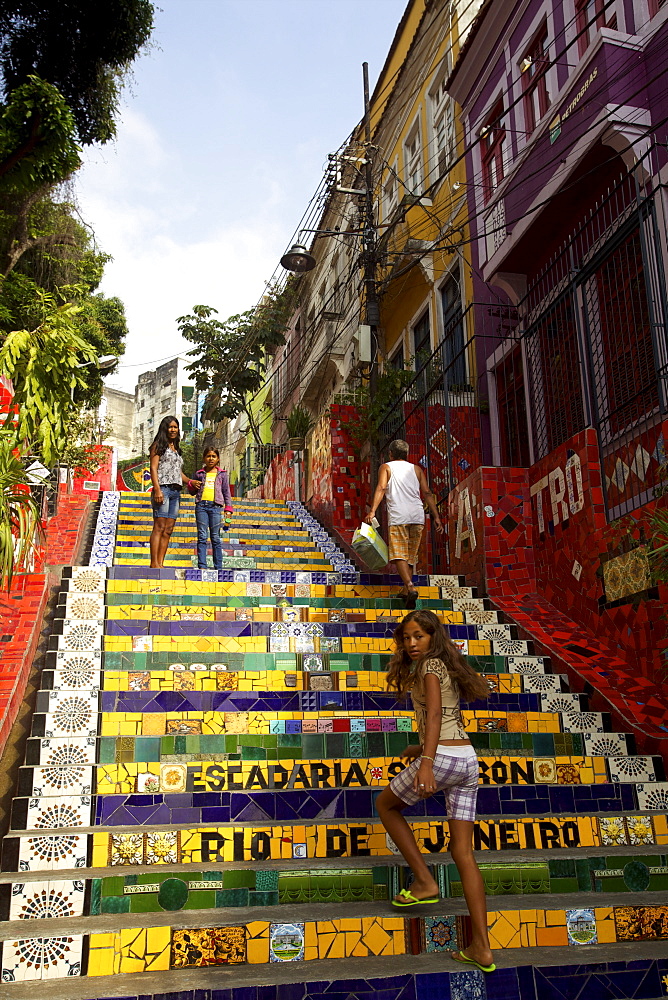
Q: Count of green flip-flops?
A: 2